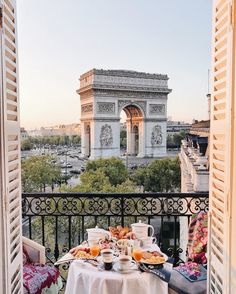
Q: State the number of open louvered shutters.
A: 2